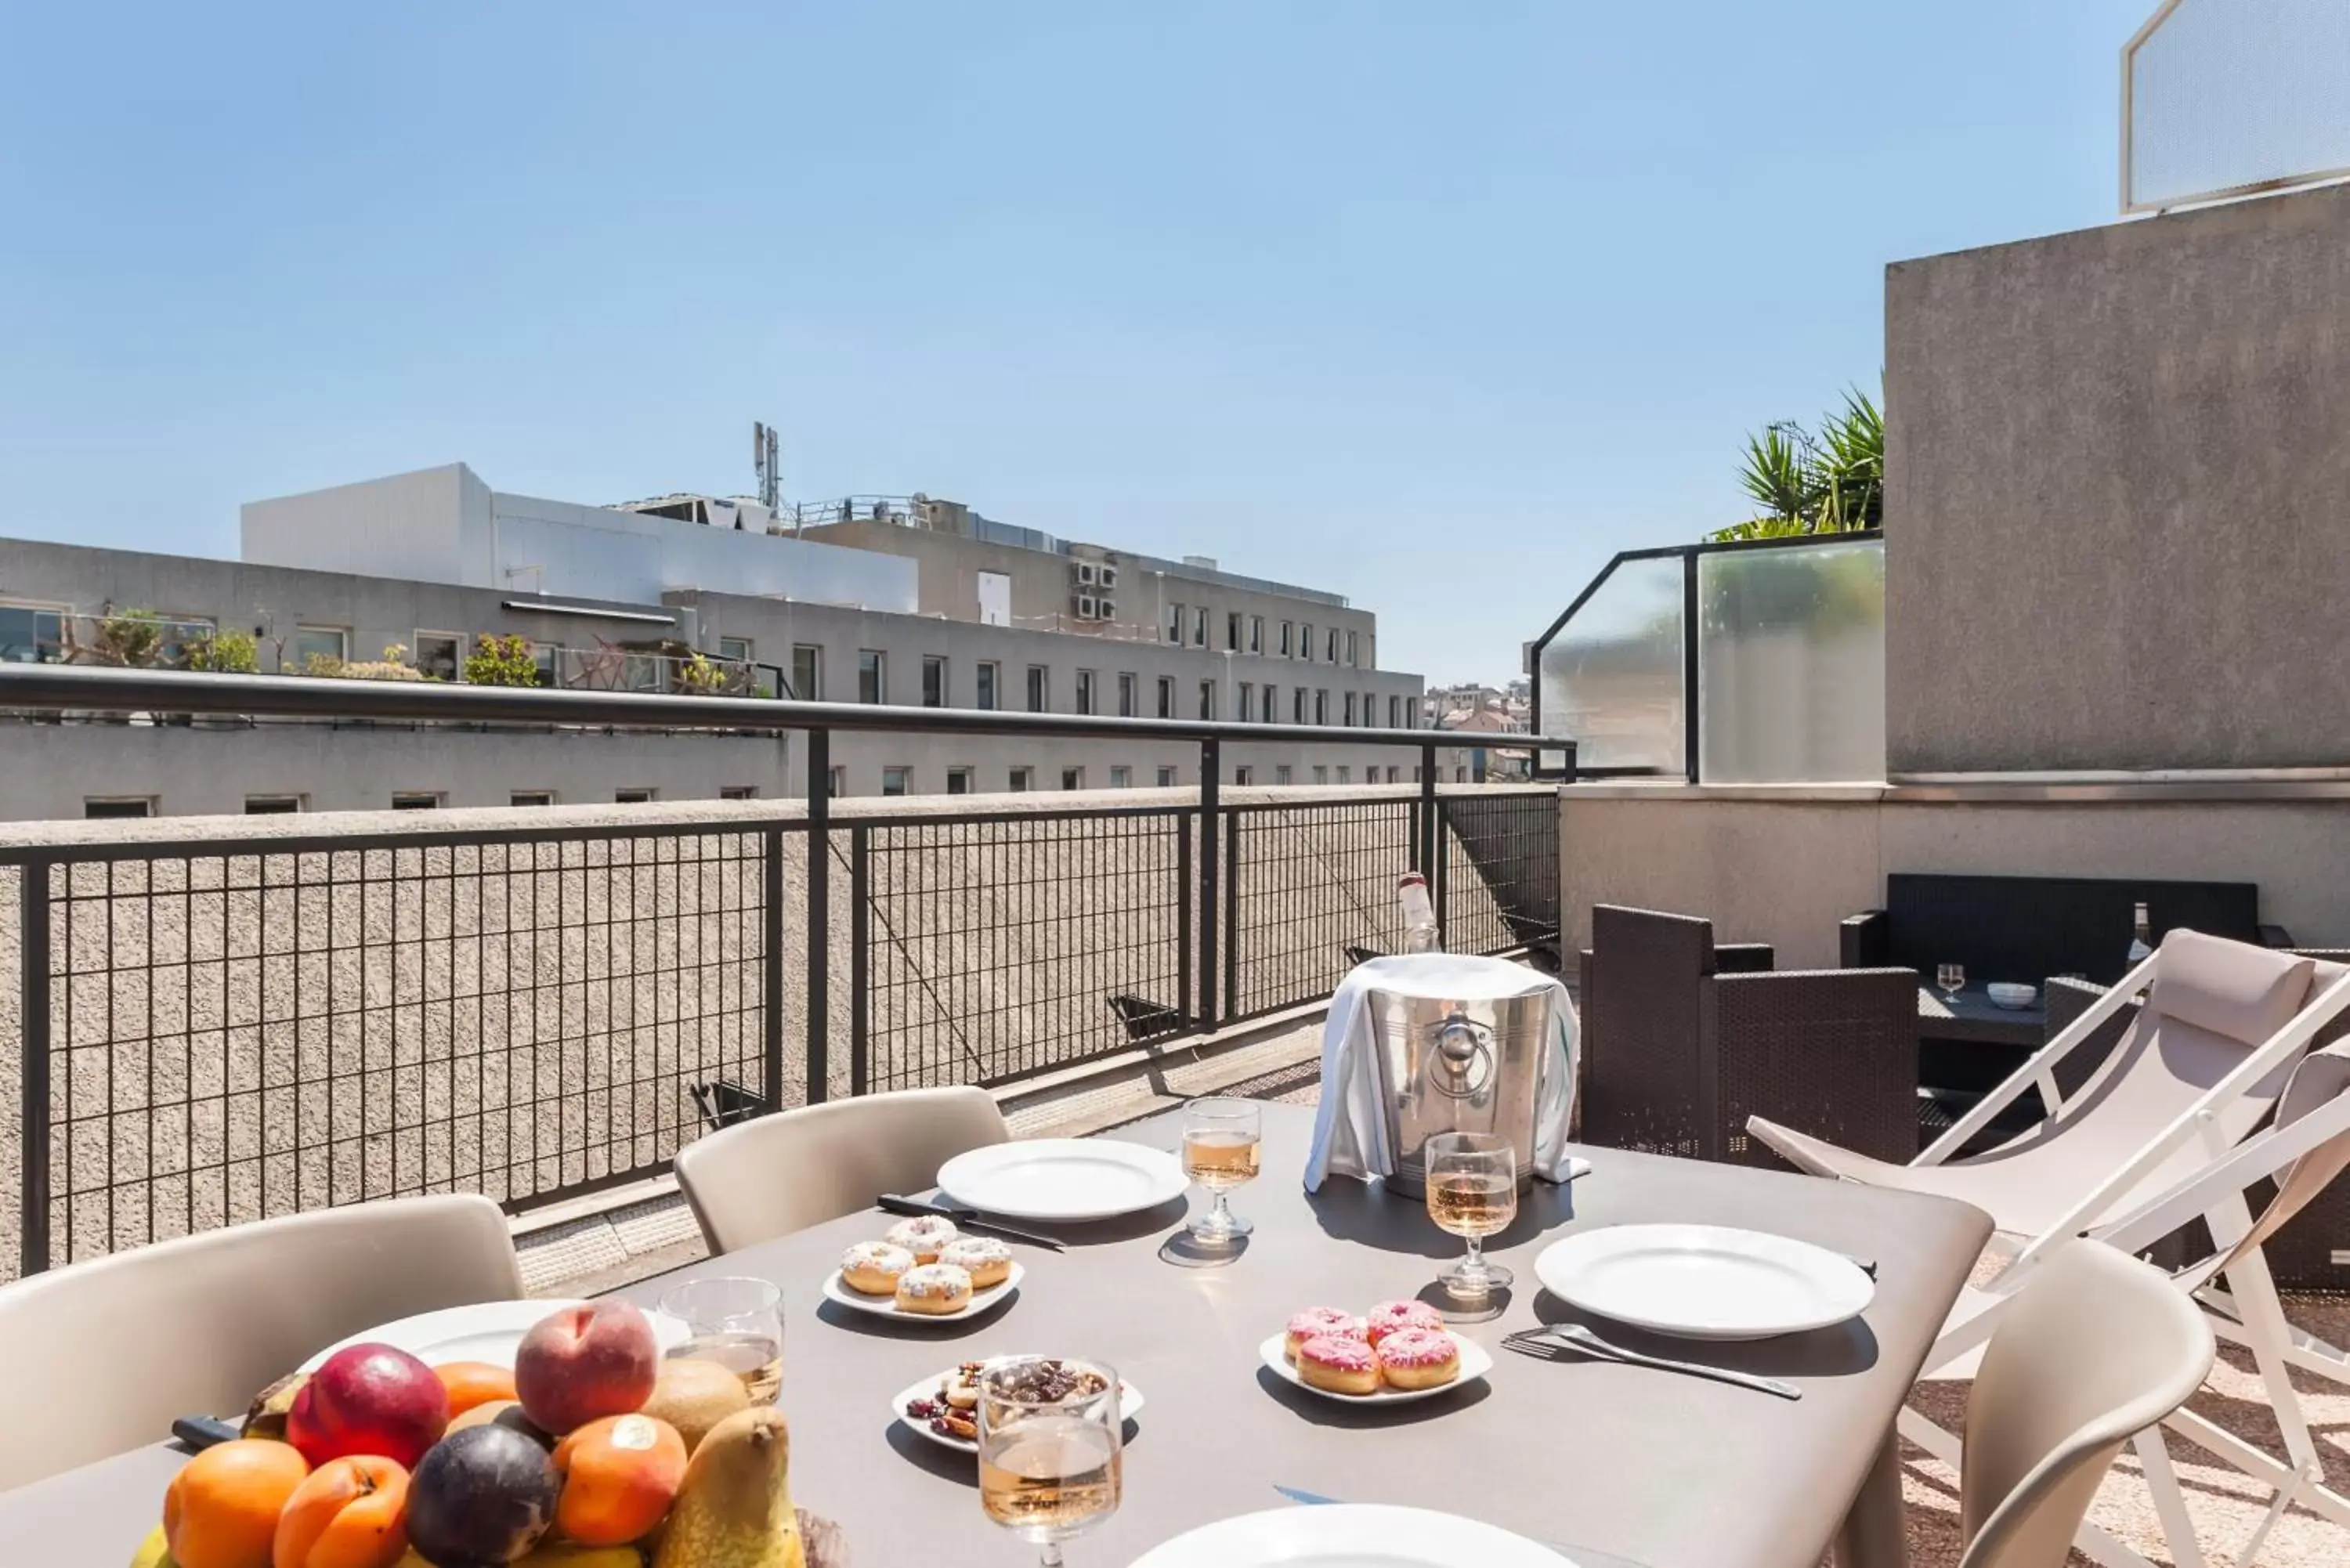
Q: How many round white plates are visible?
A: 4